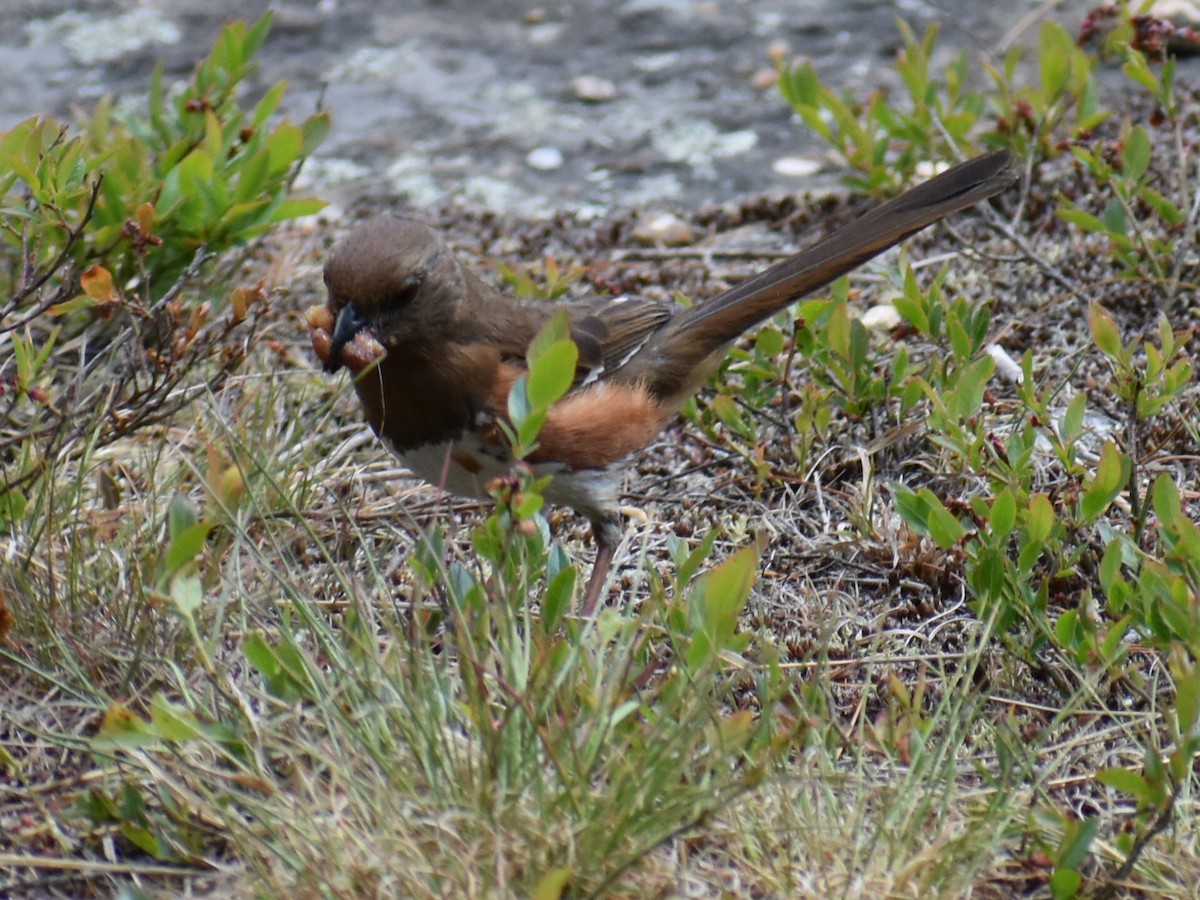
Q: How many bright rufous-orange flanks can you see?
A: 1